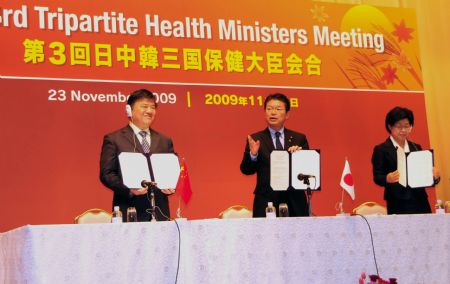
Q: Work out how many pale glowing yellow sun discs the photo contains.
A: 1